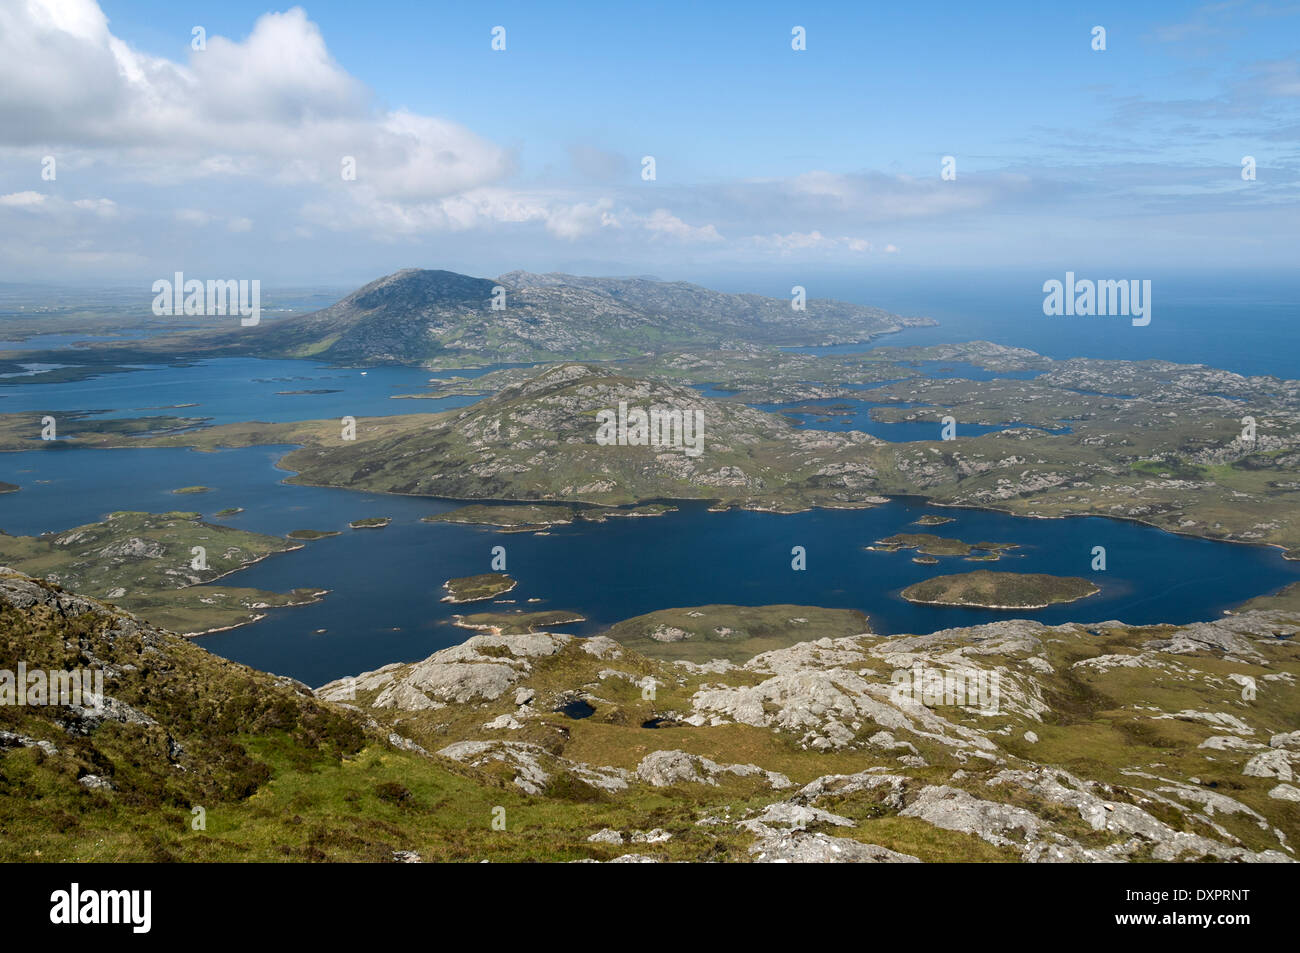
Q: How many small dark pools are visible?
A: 2